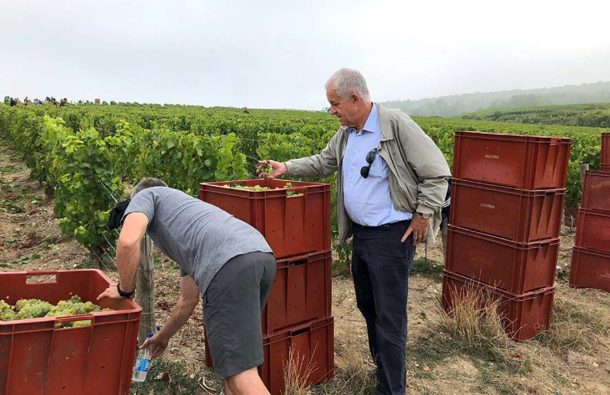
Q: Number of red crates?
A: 12